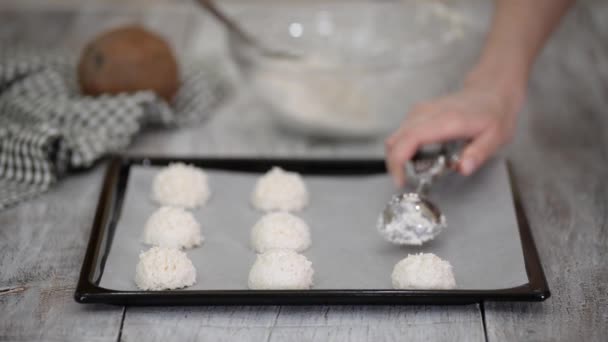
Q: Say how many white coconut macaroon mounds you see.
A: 7